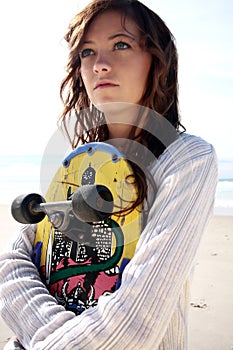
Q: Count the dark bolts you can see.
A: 3